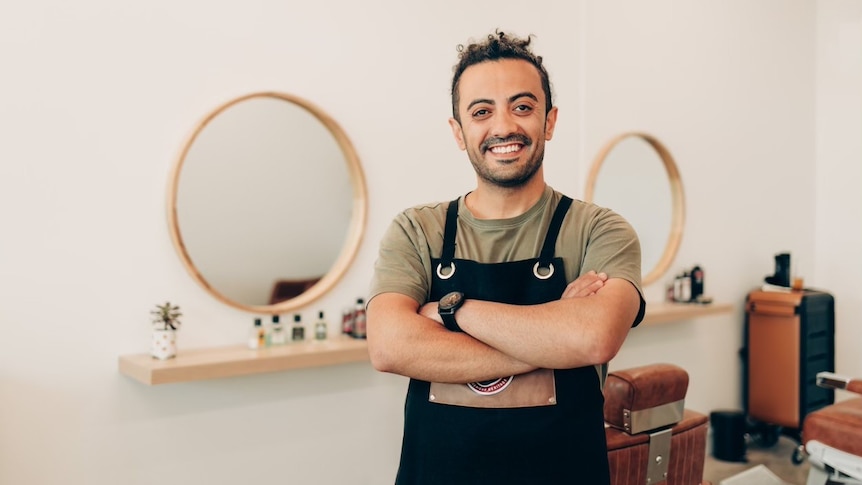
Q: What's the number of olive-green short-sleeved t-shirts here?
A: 1